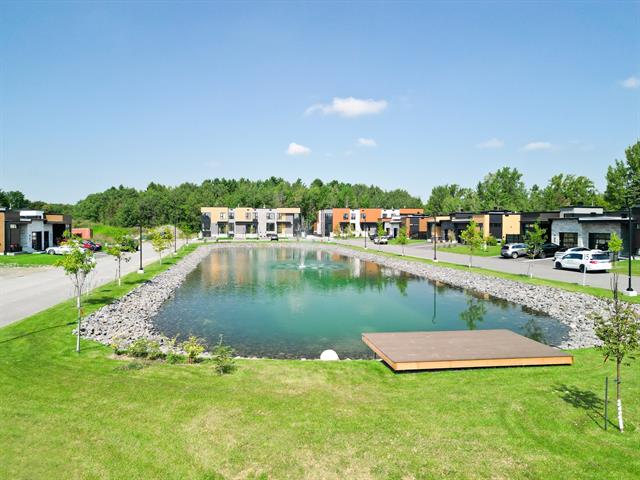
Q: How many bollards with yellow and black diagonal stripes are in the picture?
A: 0